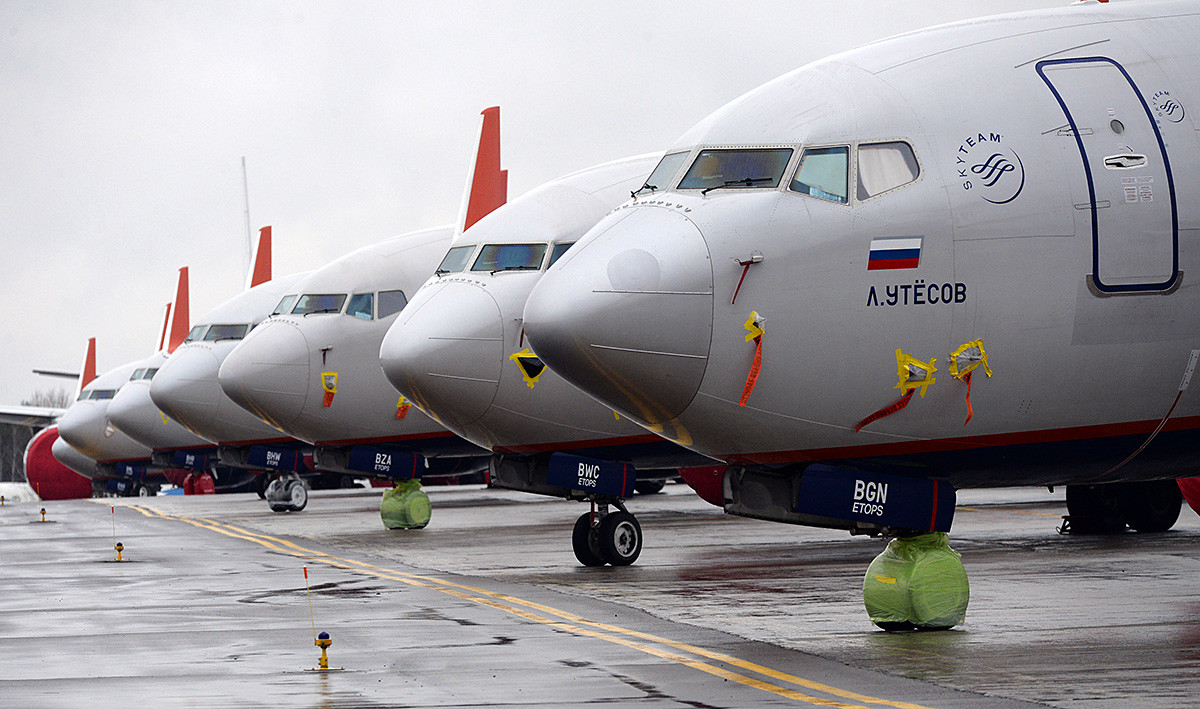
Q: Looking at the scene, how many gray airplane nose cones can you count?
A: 7